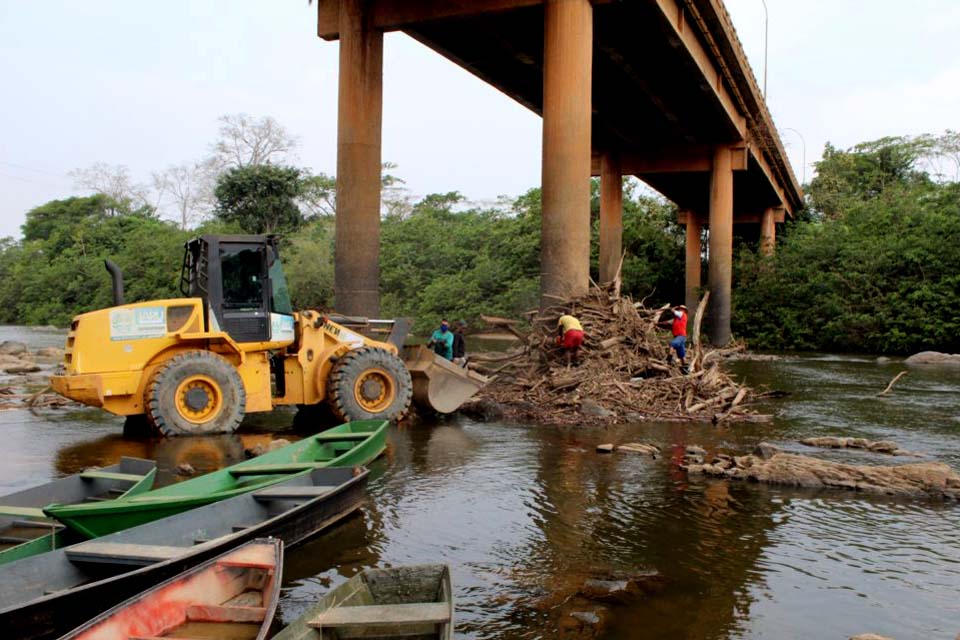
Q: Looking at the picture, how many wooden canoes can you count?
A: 5